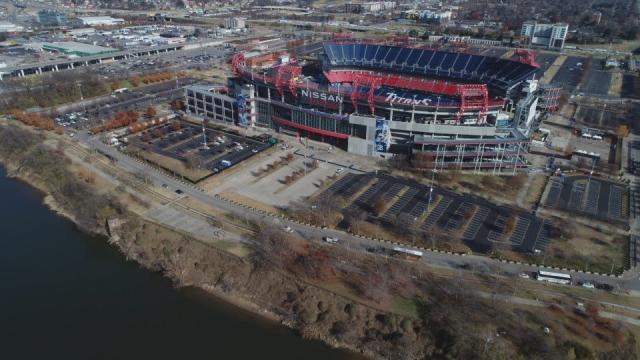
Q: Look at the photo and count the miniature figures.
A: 0